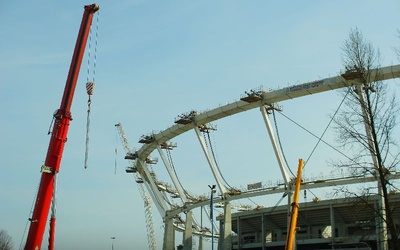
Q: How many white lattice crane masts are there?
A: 1